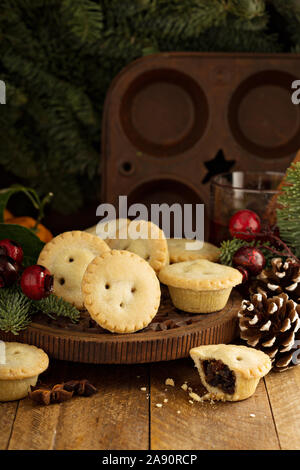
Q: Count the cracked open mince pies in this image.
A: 1